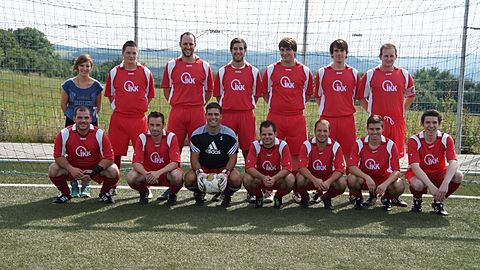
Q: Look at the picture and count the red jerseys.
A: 12